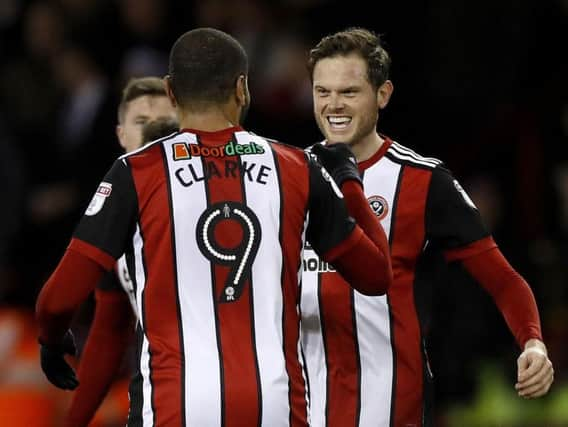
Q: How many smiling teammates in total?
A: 1